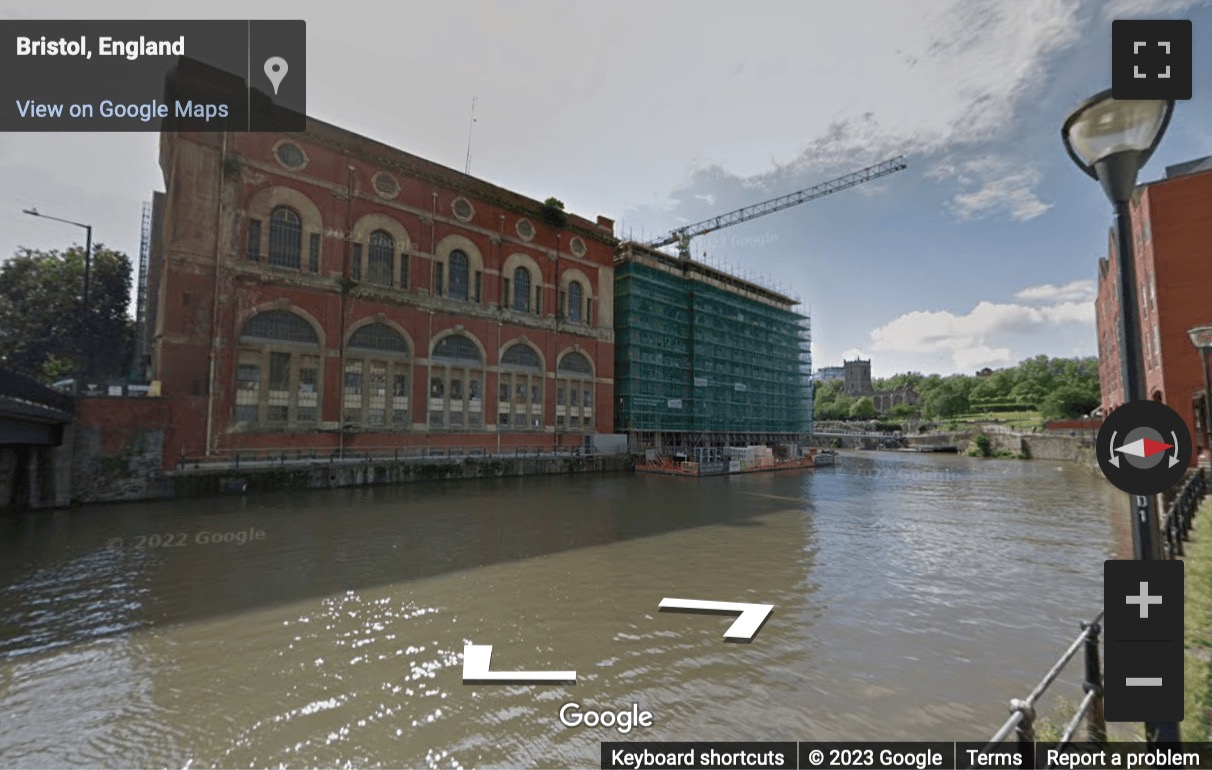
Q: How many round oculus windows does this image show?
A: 5